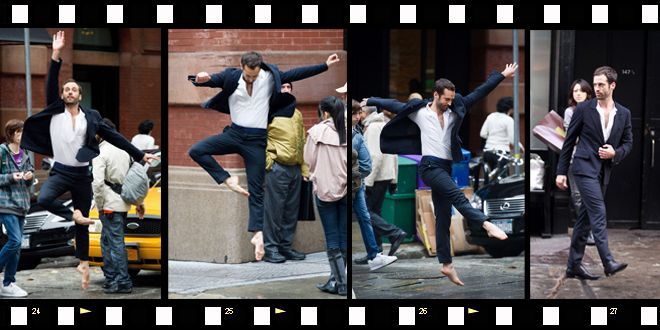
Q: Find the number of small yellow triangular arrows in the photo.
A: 3